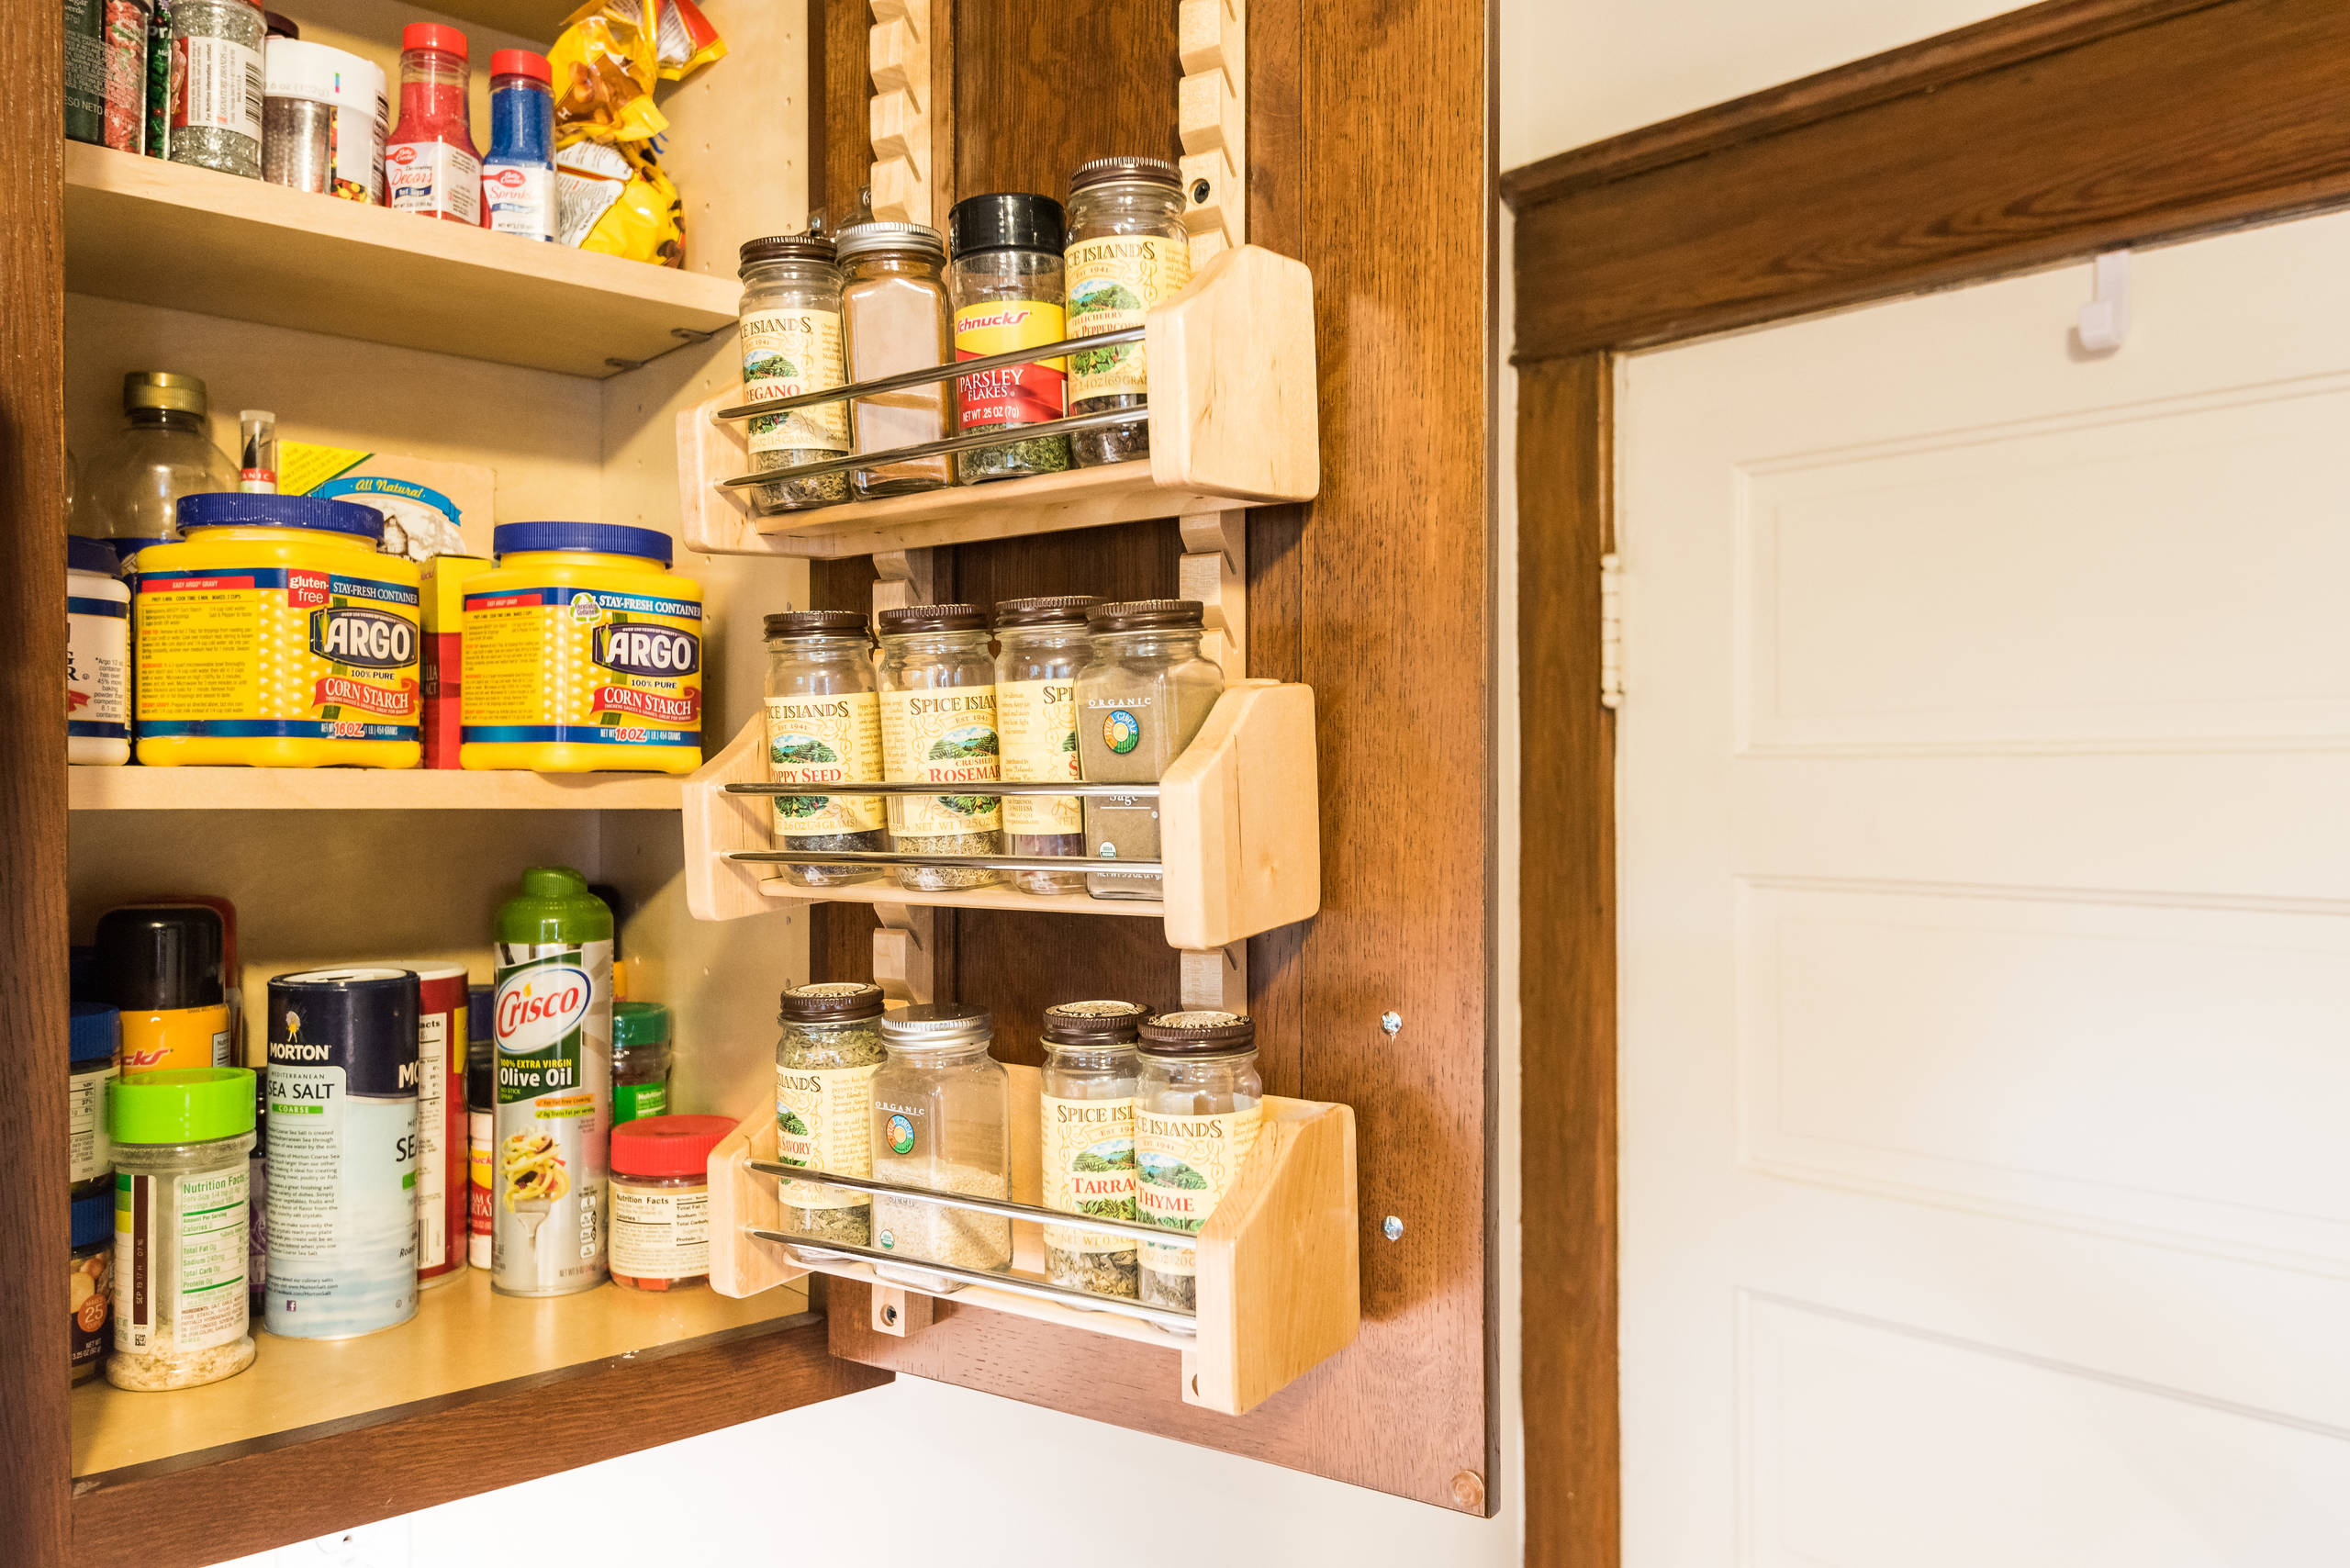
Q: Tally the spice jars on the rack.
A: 12